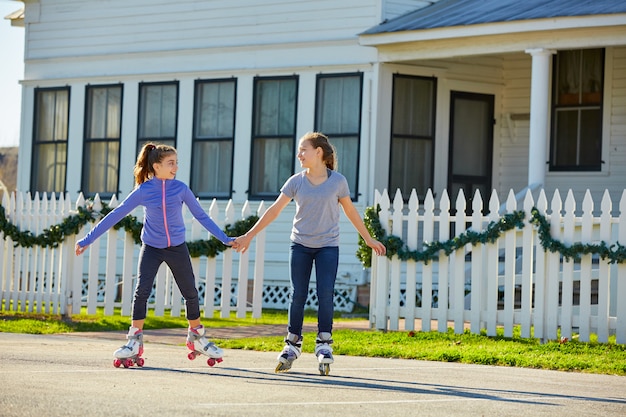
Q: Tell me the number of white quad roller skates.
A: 2